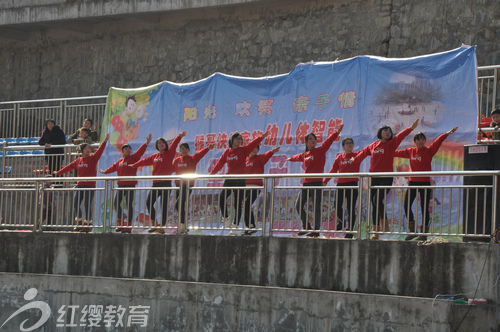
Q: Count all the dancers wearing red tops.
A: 10